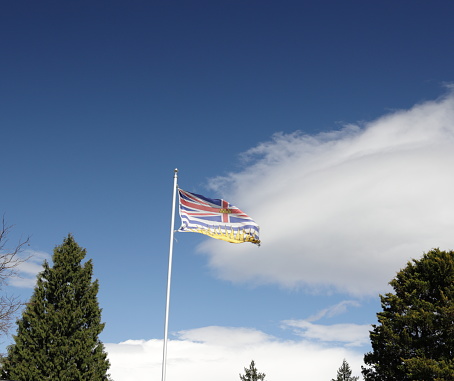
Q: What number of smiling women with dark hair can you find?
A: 0